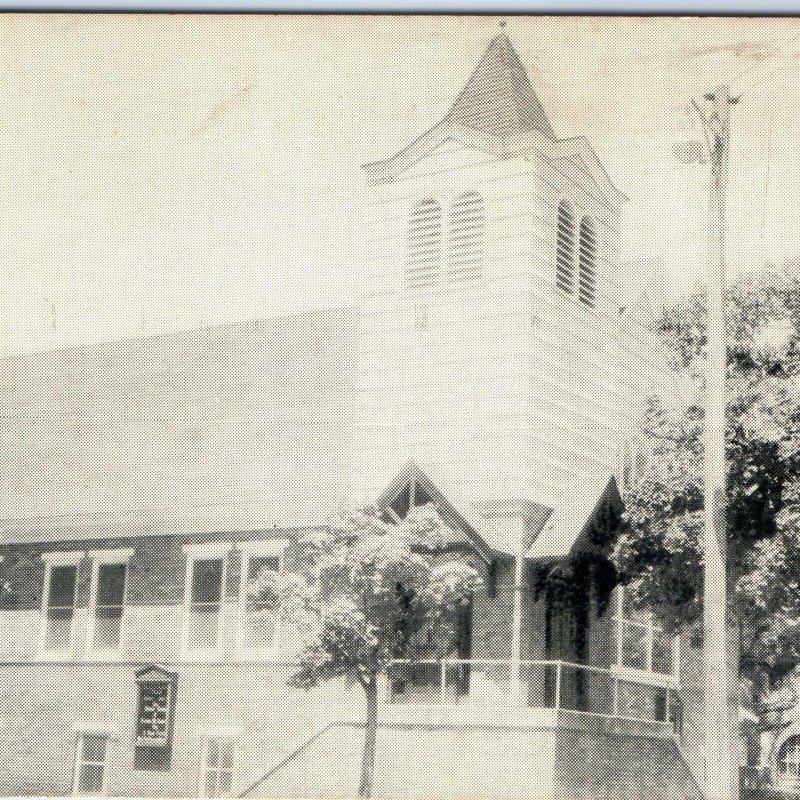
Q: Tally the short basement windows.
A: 2